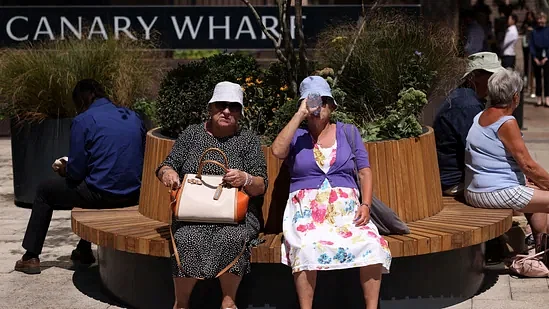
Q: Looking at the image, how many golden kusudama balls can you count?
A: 0